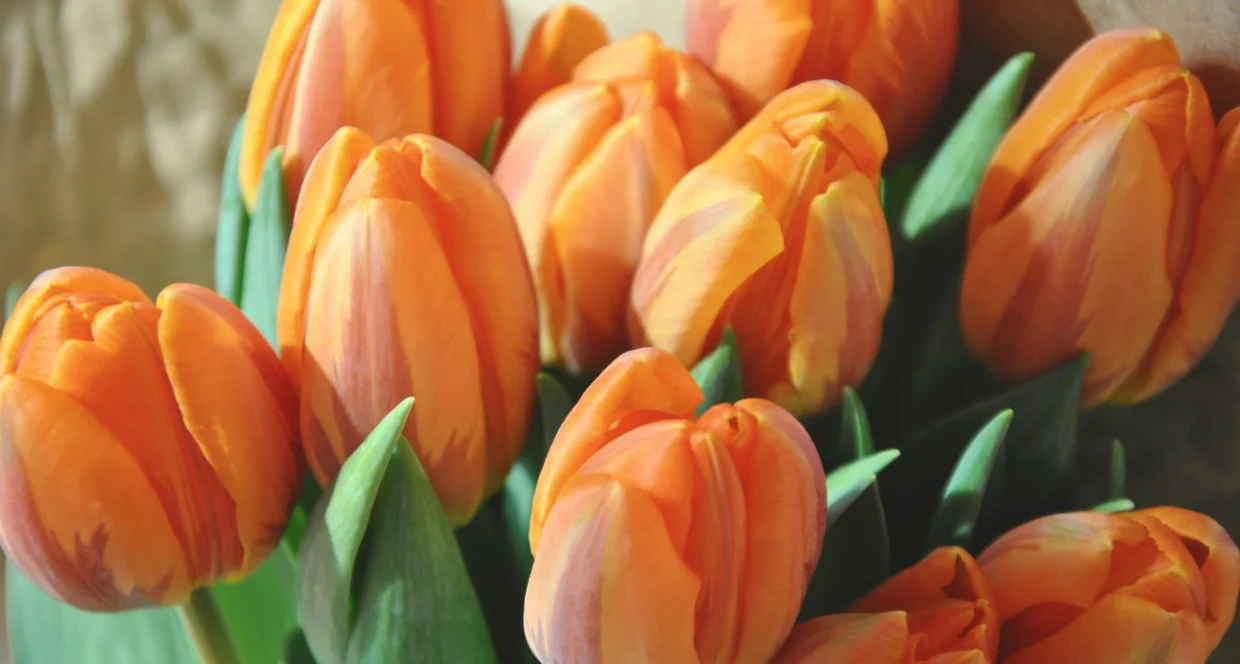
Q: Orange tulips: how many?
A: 11